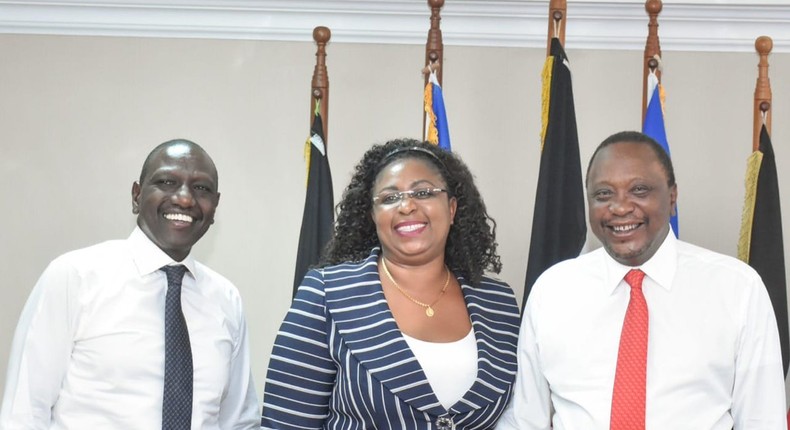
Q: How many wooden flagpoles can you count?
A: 5